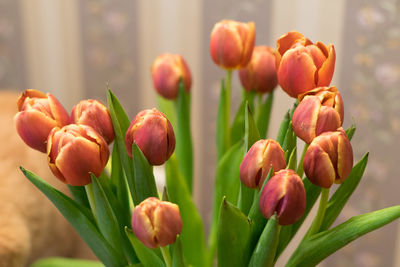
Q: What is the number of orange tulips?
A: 13